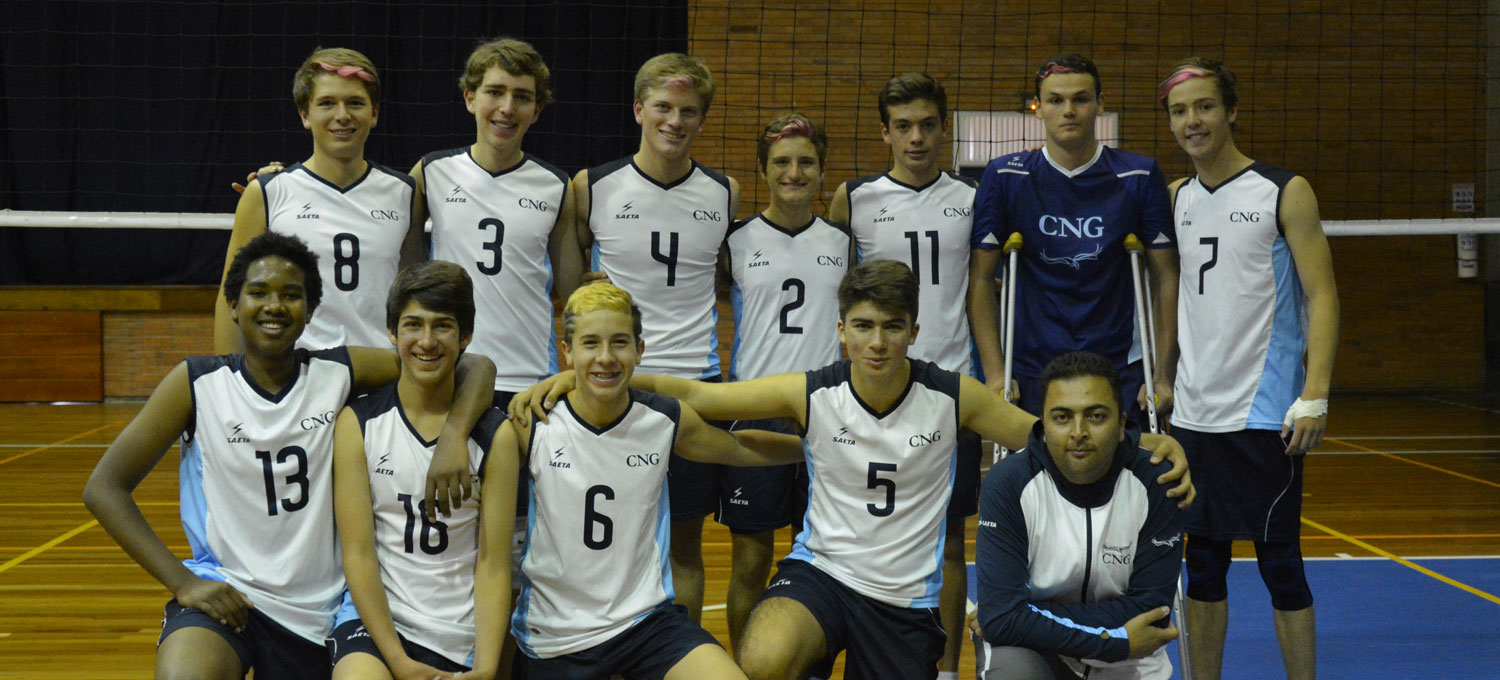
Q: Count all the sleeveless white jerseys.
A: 10